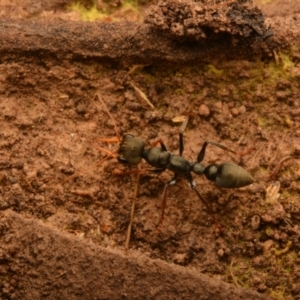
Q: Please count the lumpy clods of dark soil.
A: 1